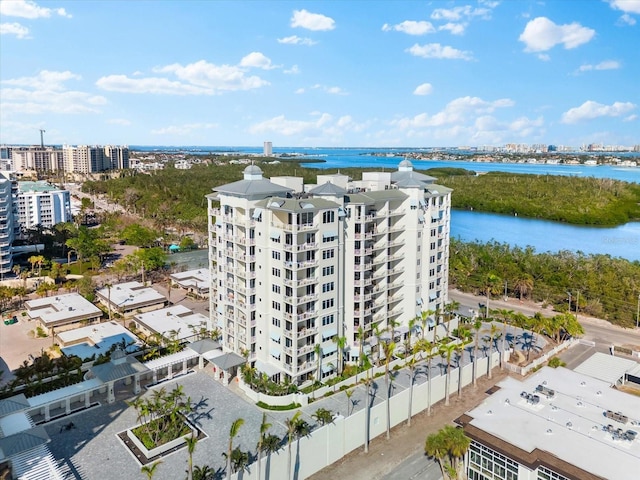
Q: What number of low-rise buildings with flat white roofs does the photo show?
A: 6